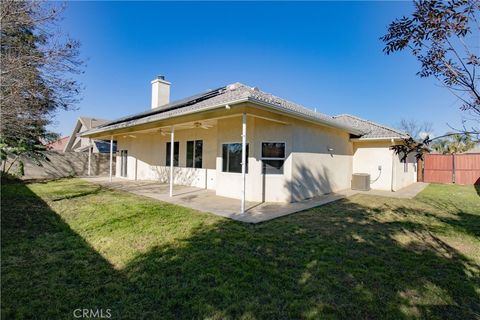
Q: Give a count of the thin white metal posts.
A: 4